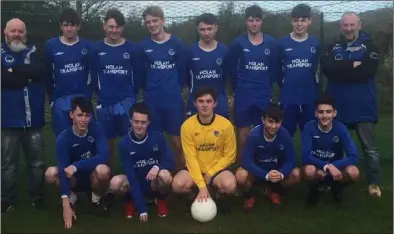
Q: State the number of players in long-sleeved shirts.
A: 11